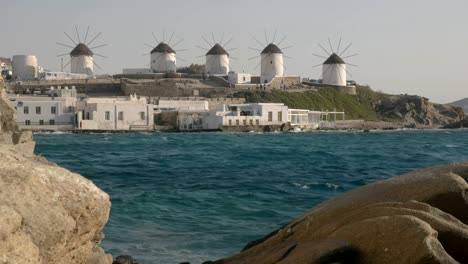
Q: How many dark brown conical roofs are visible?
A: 5